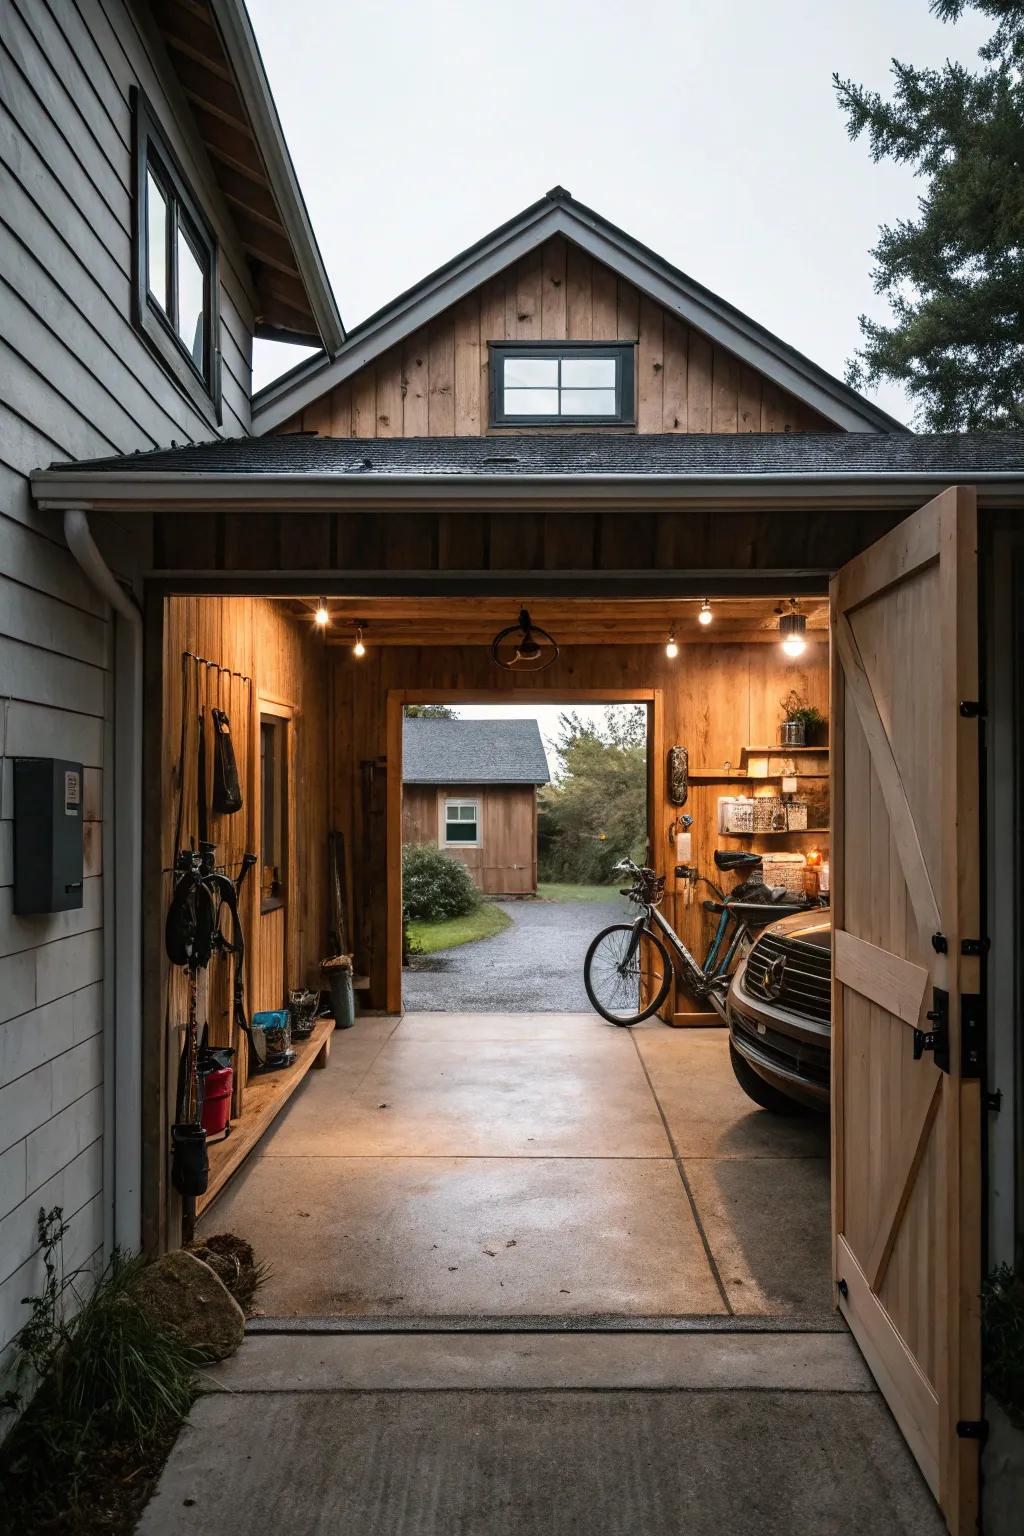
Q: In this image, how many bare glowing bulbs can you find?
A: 5